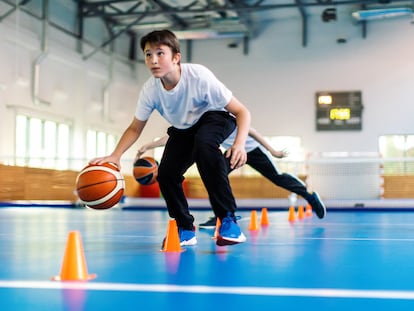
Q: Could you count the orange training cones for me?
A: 8